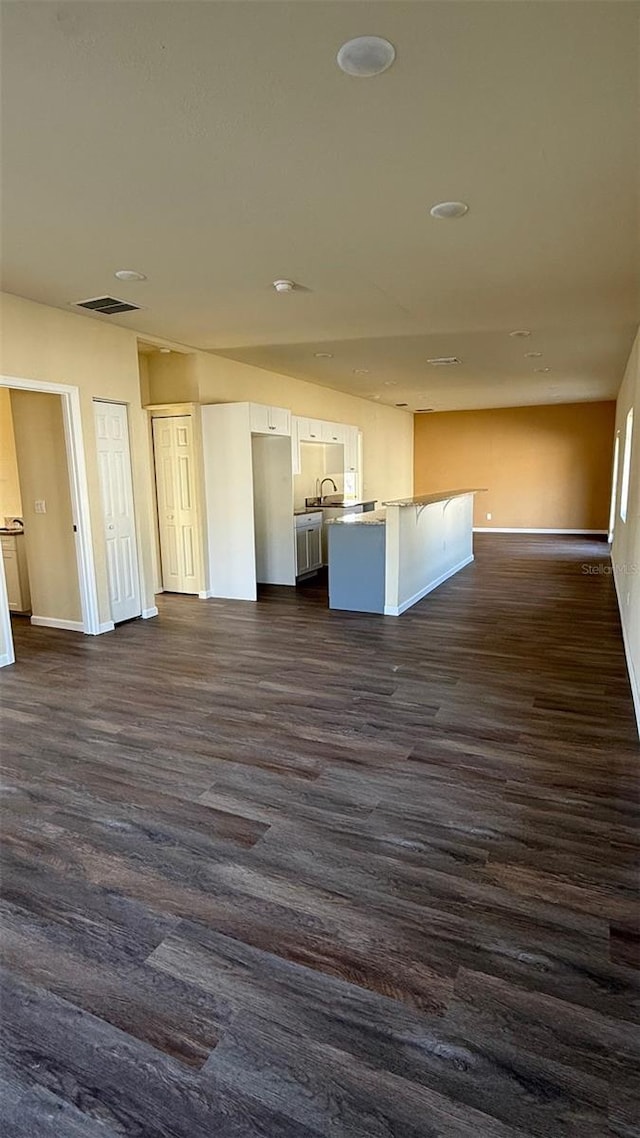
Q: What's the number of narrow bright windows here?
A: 2